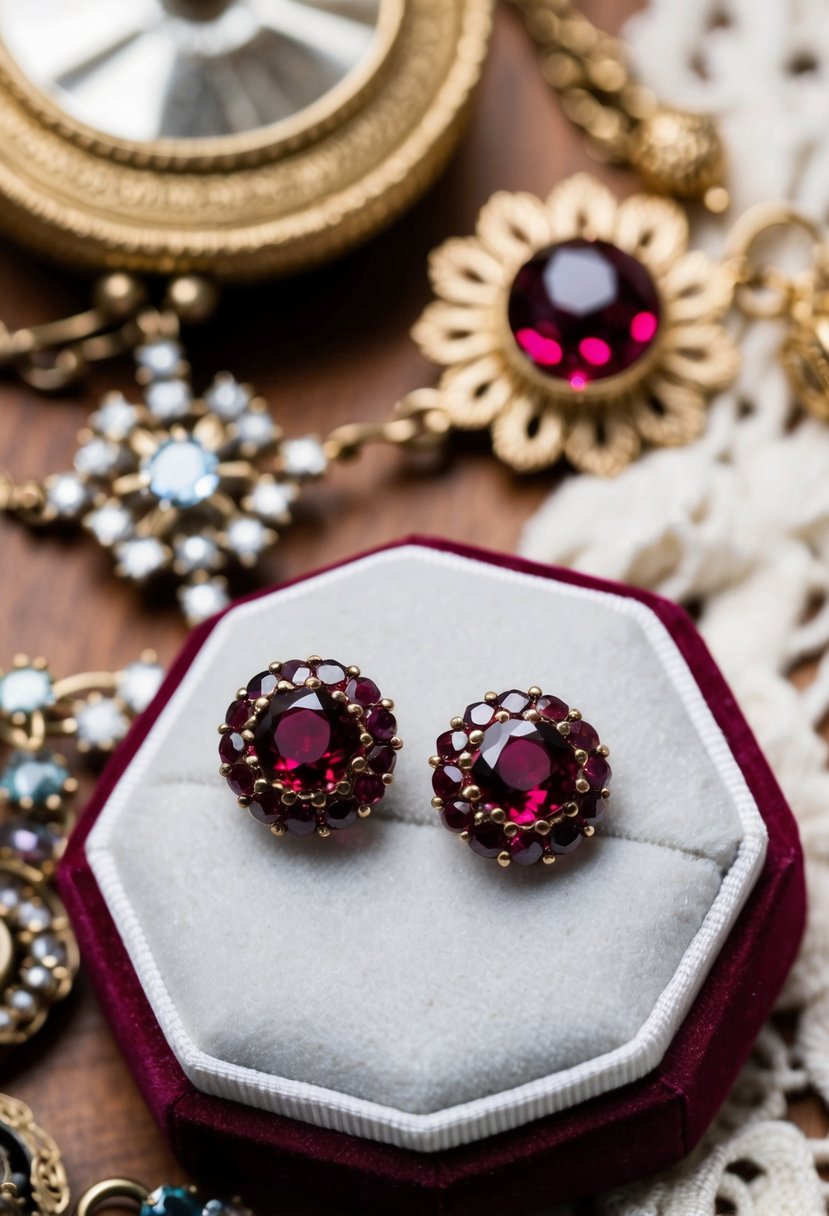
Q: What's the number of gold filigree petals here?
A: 11